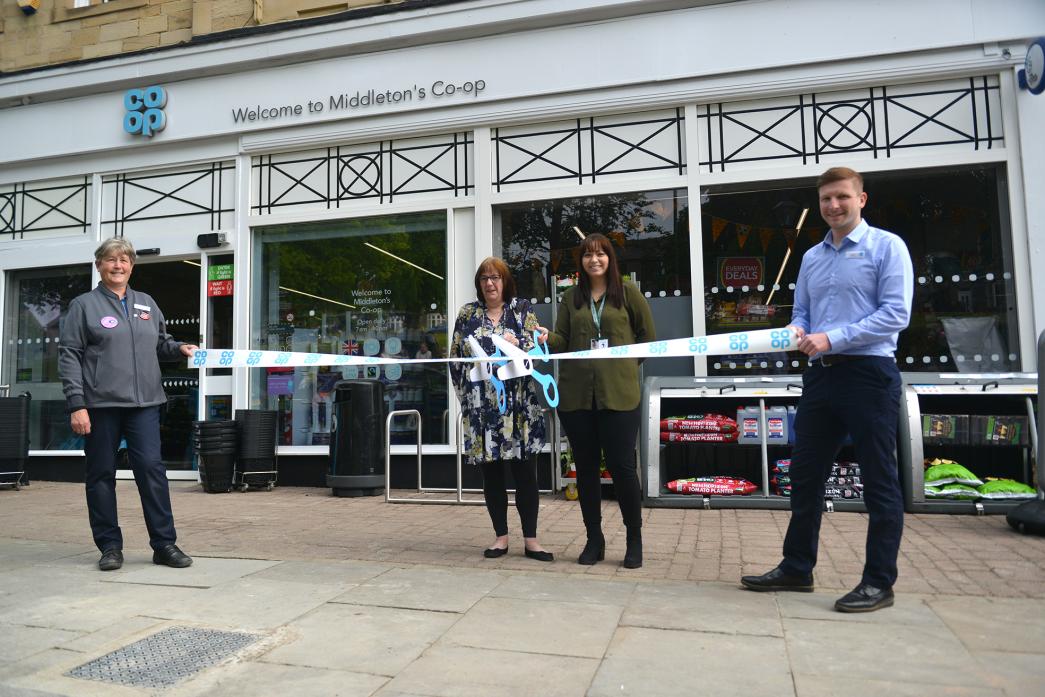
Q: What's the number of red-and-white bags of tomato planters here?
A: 3